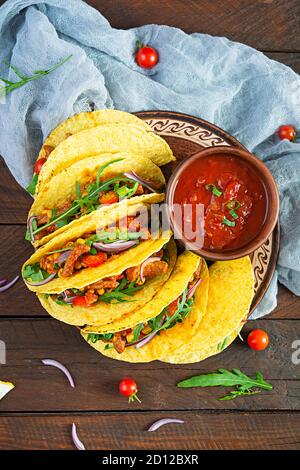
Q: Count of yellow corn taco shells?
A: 6